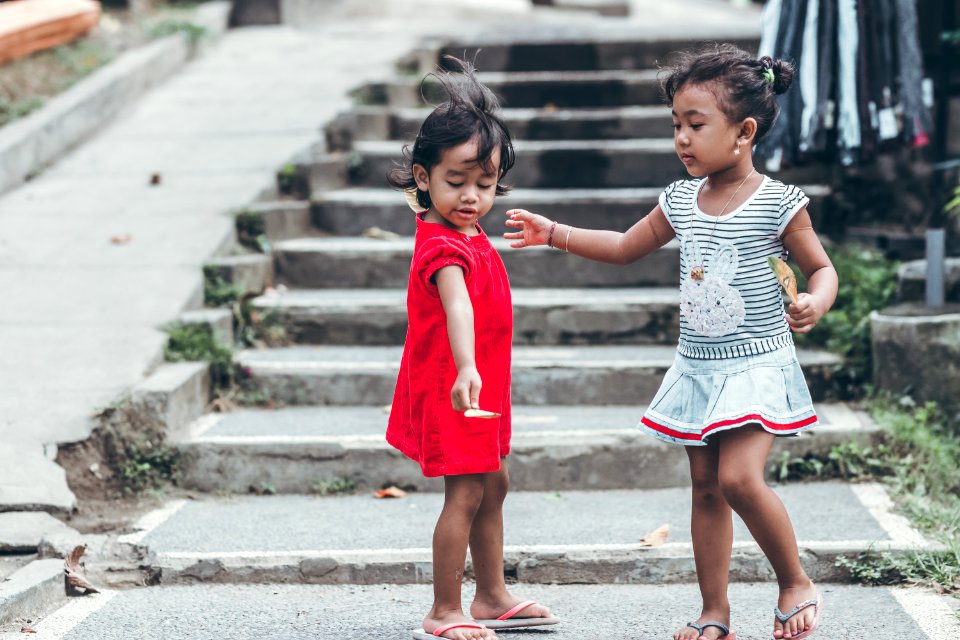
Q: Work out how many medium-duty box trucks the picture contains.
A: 0